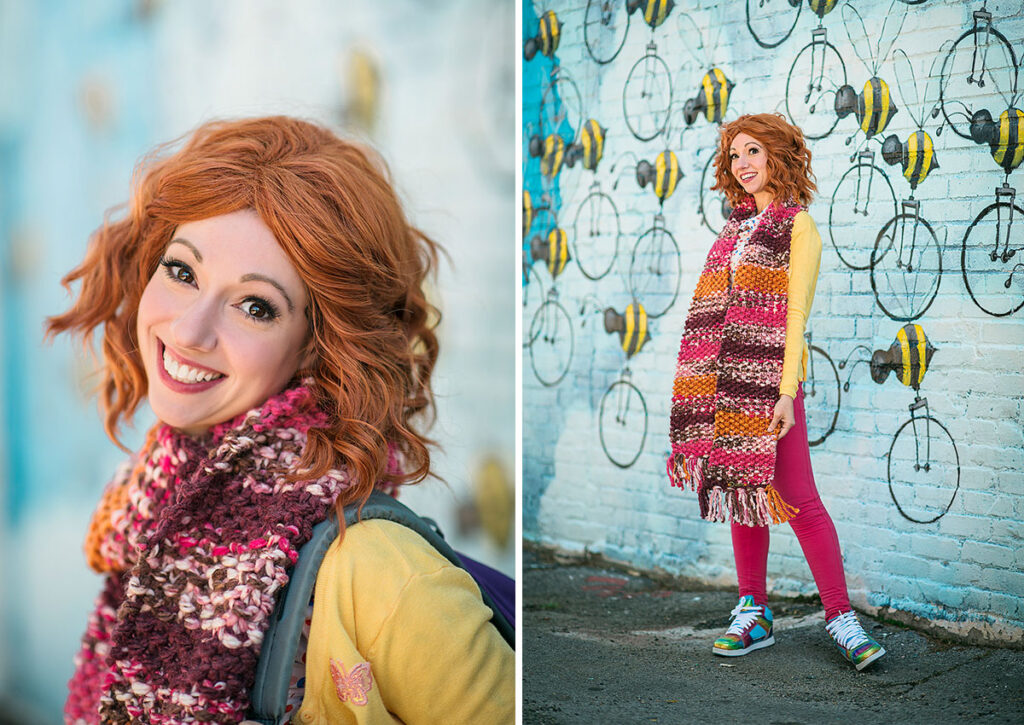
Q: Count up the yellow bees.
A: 14